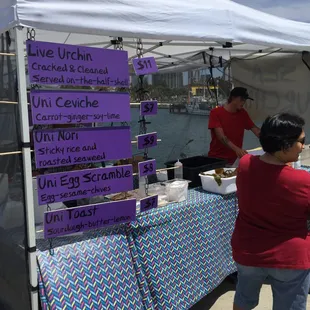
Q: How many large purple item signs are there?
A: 5